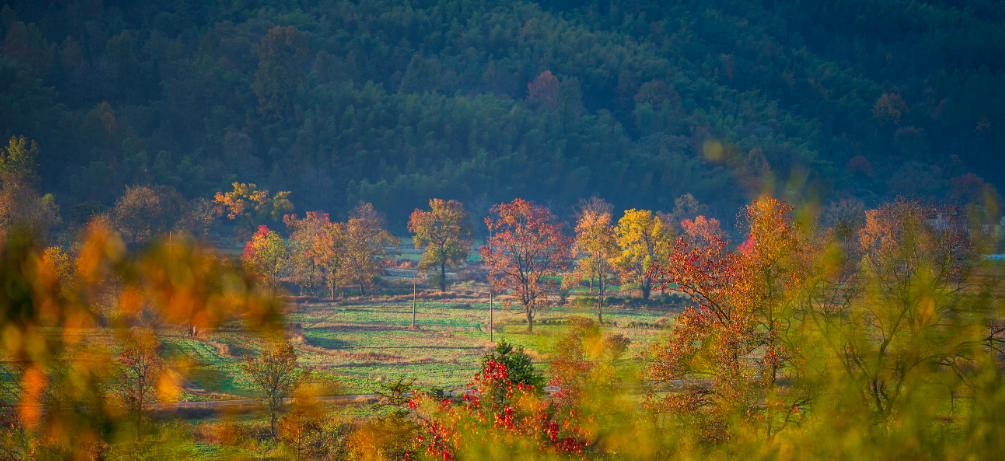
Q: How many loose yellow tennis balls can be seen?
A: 0